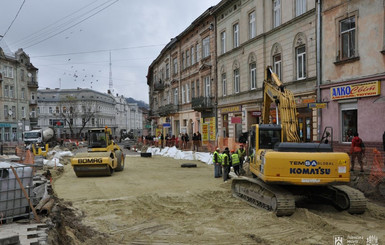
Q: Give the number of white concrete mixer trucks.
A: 1